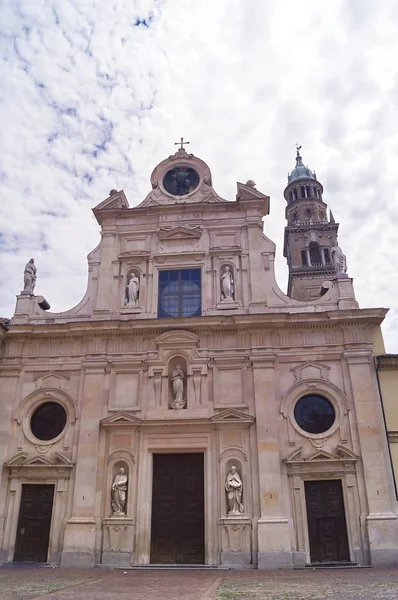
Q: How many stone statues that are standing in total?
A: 7